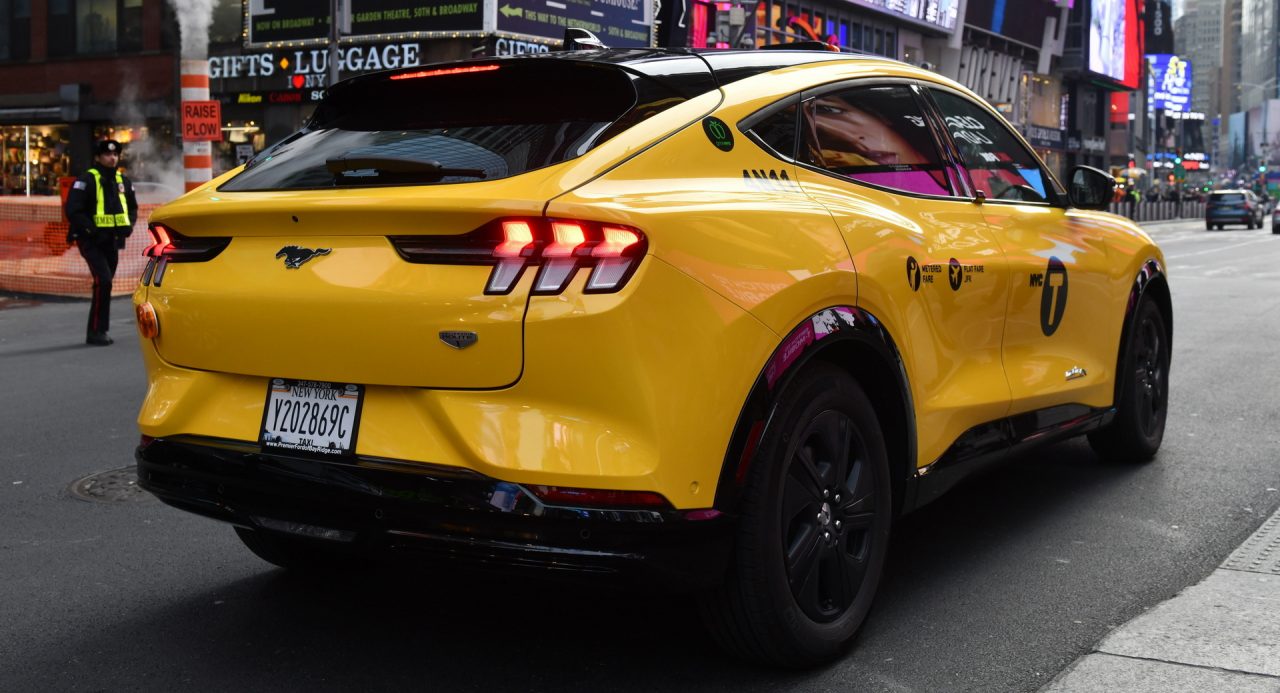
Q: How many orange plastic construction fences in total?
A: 1